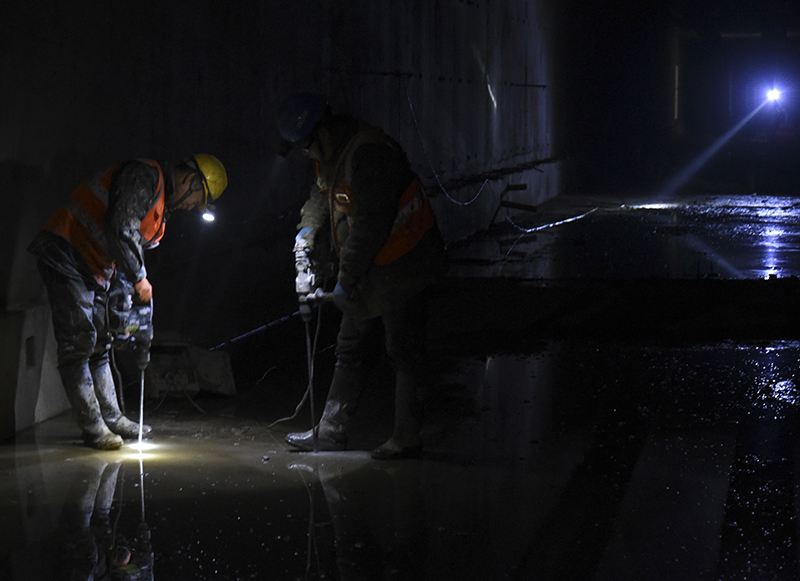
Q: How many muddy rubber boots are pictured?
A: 4